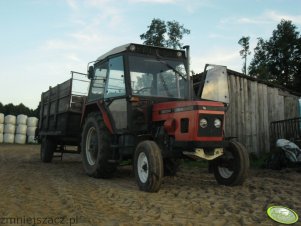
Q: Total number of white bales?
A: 12